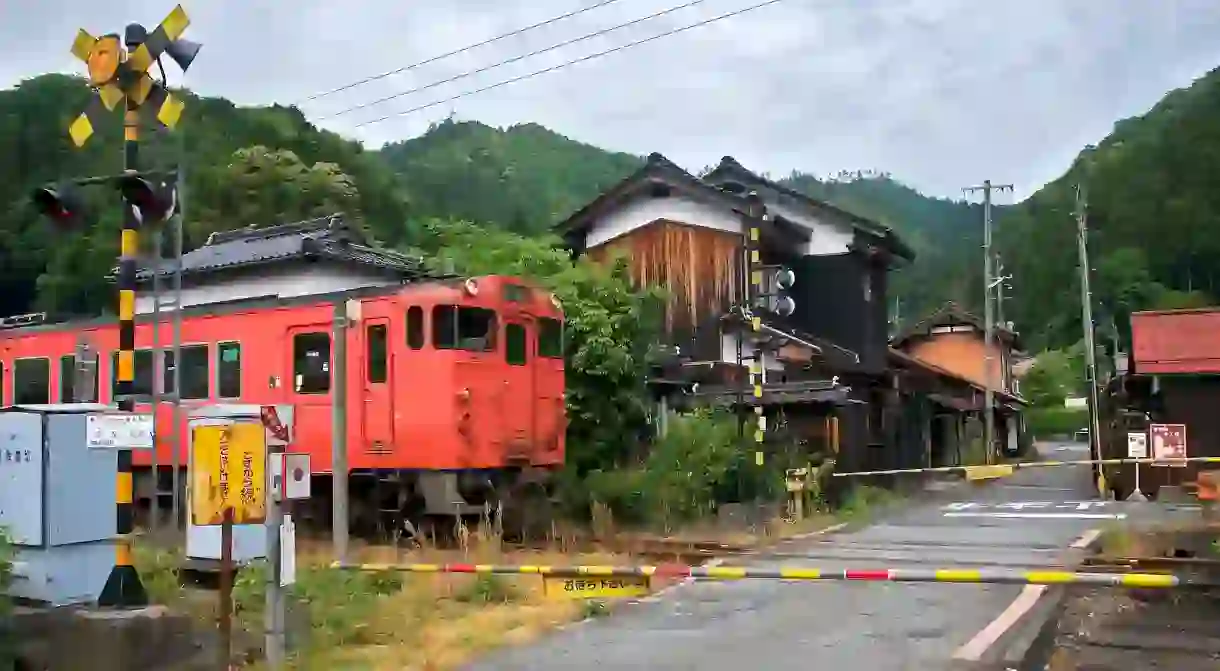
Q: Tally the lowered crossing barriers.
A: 2